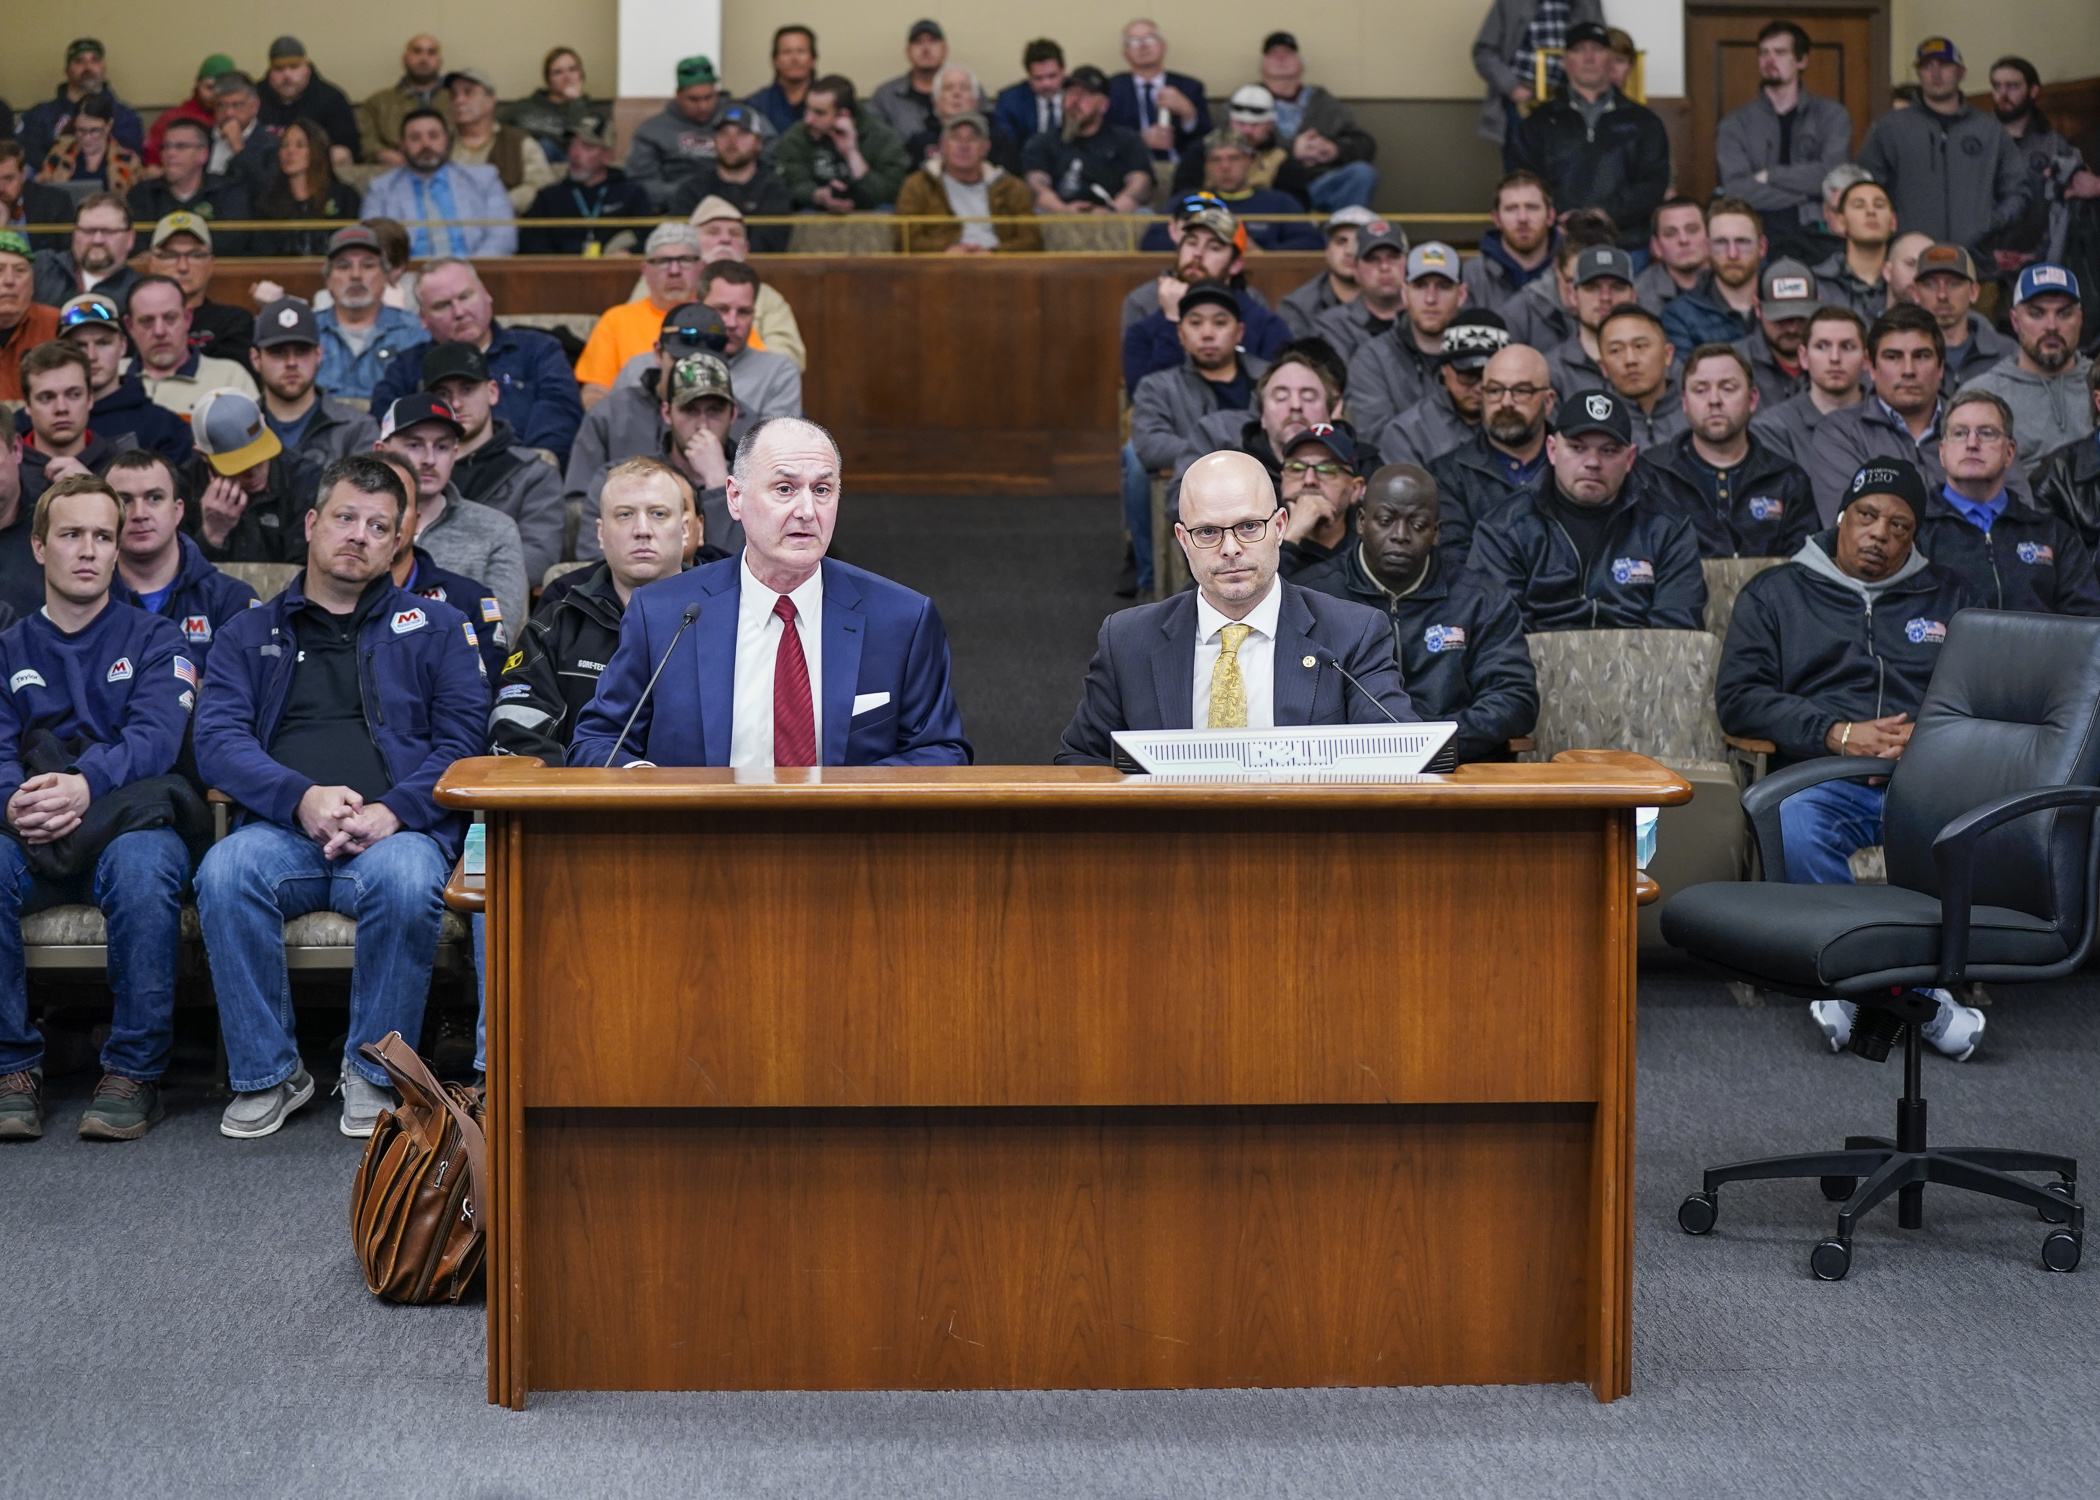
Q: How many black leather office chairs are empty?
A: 1